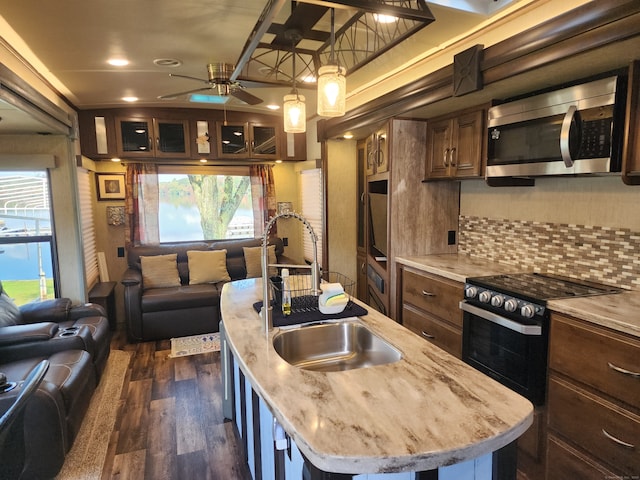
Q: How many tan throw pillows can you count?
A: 3